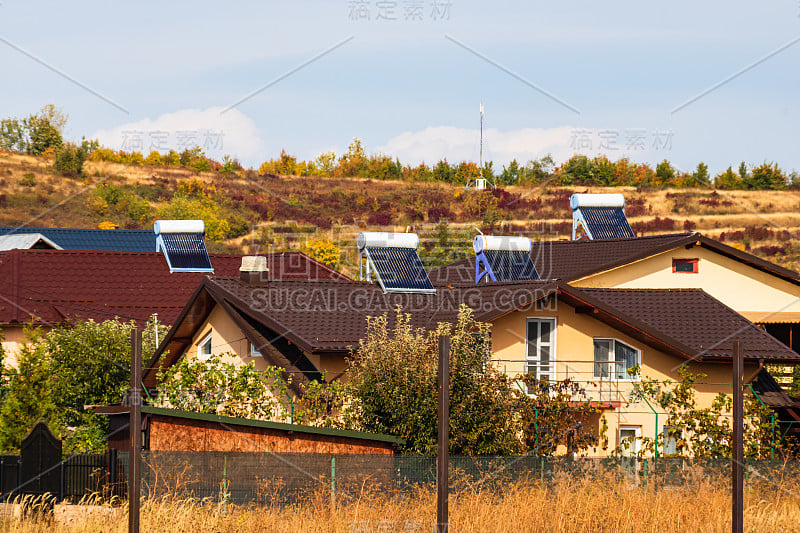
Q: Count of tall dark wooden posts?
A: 3